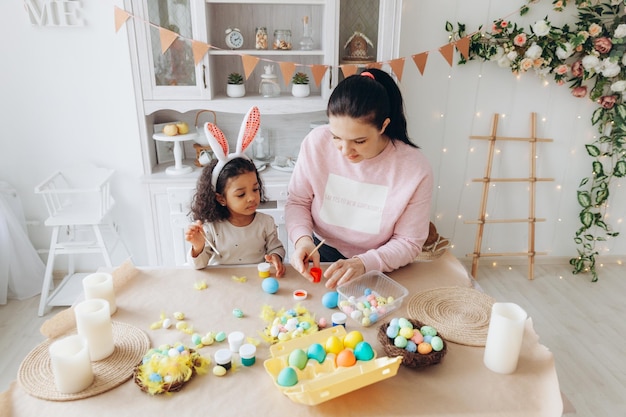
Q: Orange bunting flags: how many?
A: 12